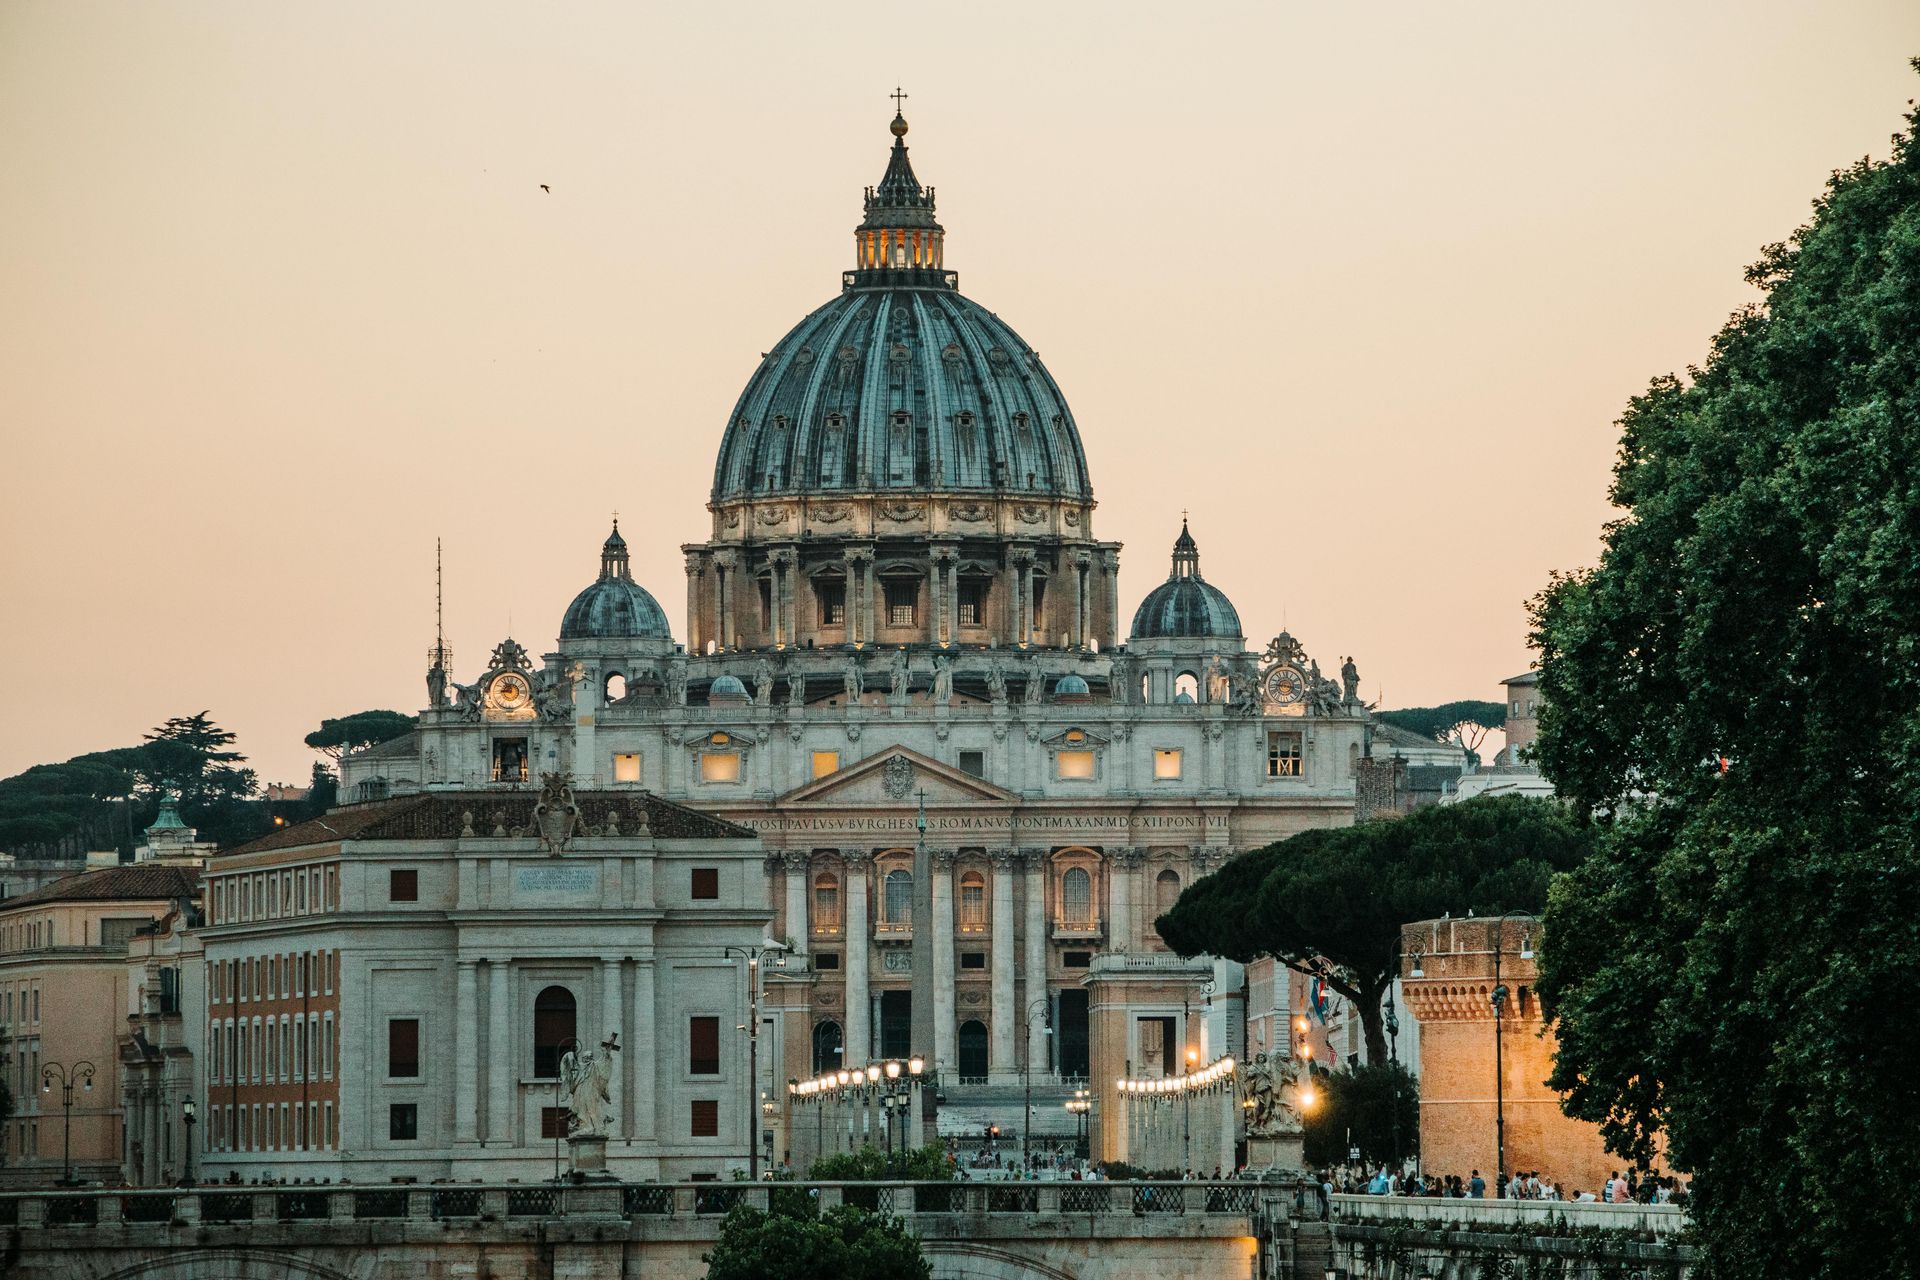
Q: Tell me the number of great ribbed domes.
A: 1